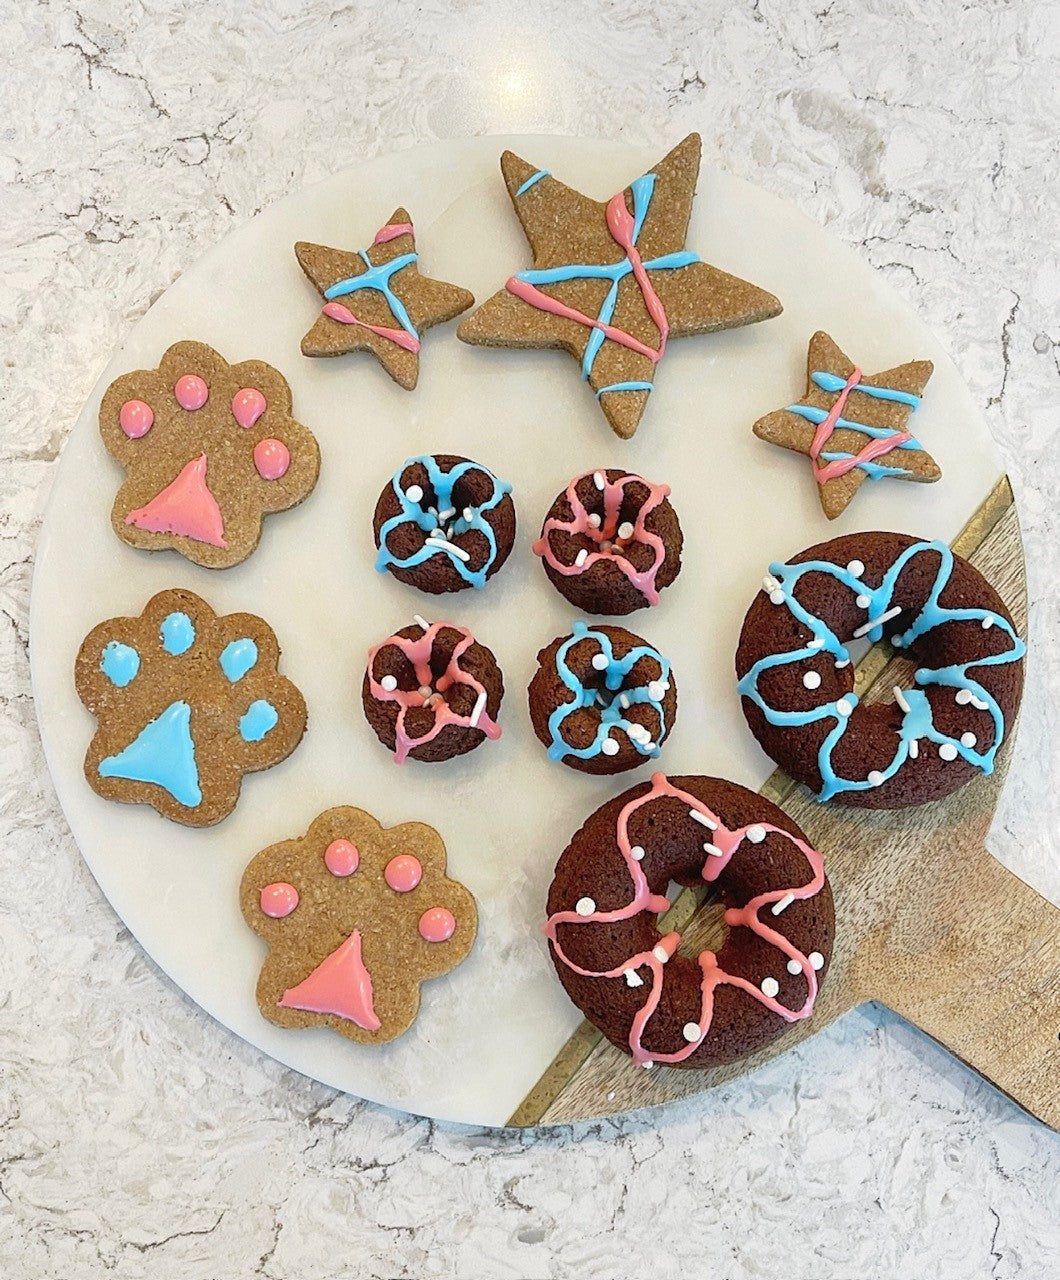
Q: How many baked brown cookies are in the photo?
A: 6